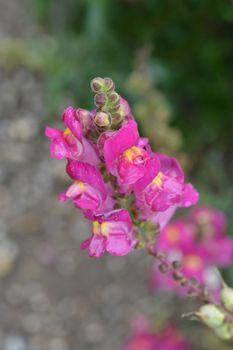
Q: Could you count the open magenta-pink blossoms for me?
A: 5